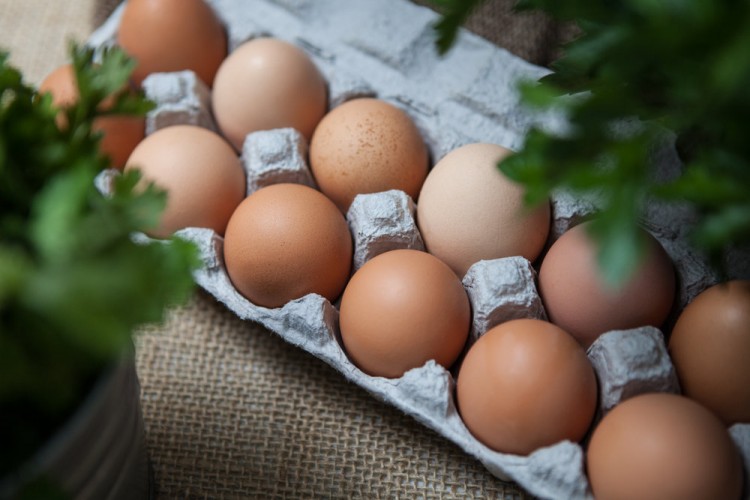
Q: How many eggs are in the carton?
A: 12